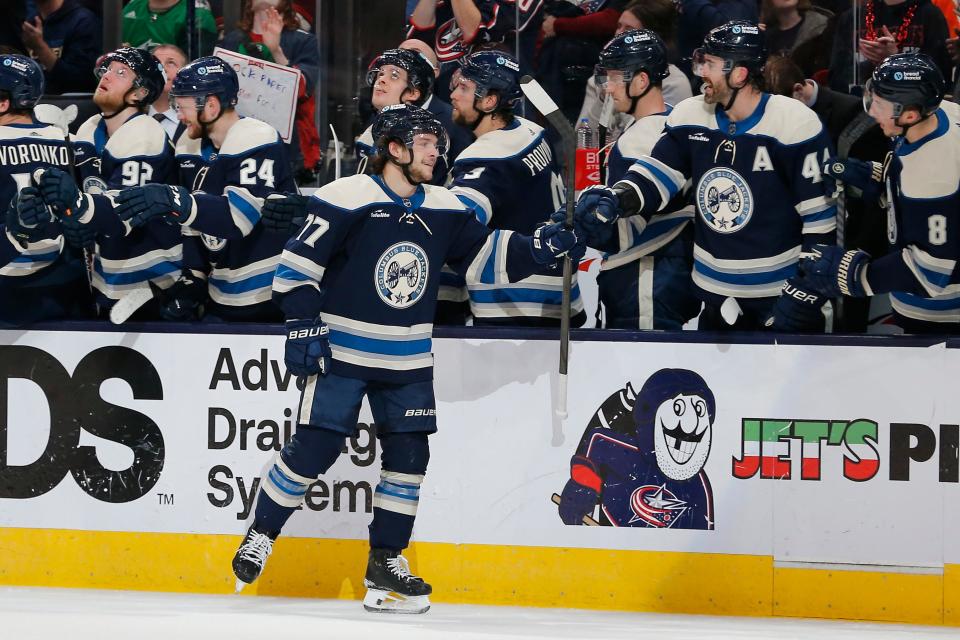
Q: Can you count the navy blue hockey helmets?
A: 9